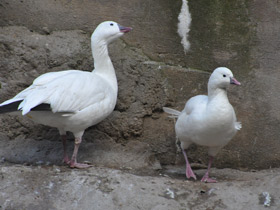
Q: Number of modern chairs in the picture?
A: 0